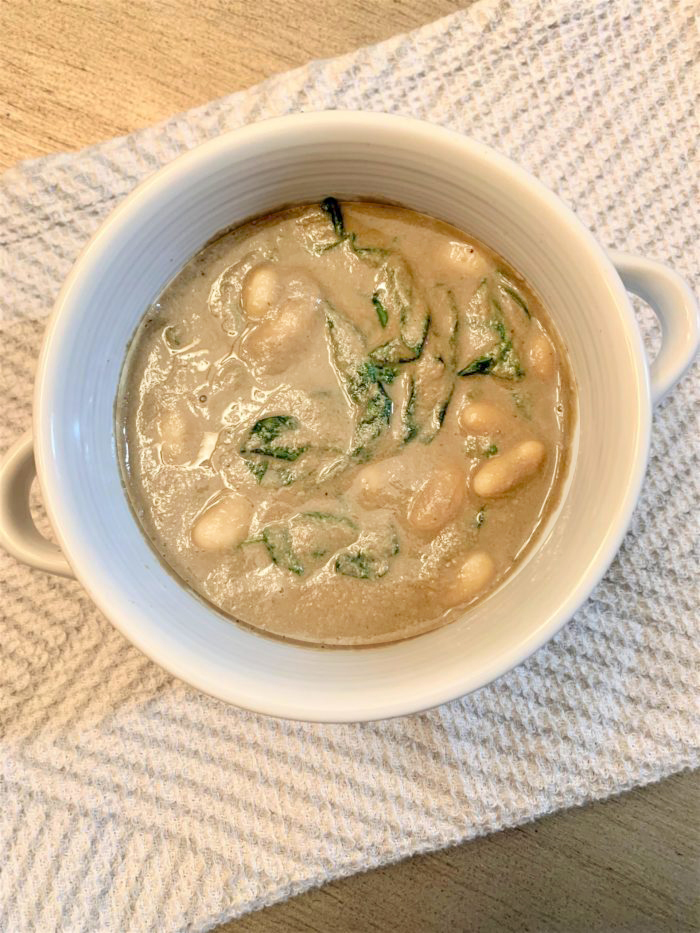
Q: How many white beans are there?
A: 11